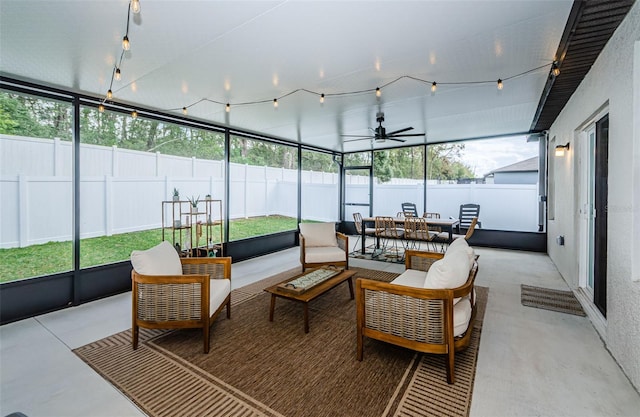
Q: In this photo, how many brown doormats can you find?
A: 1